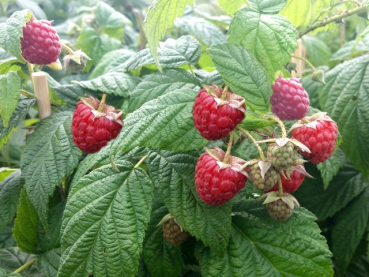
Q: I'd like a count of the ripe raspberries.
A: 7